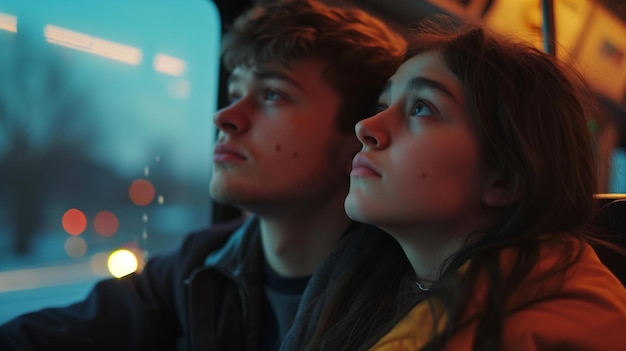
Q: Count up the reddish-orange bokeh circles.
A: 3